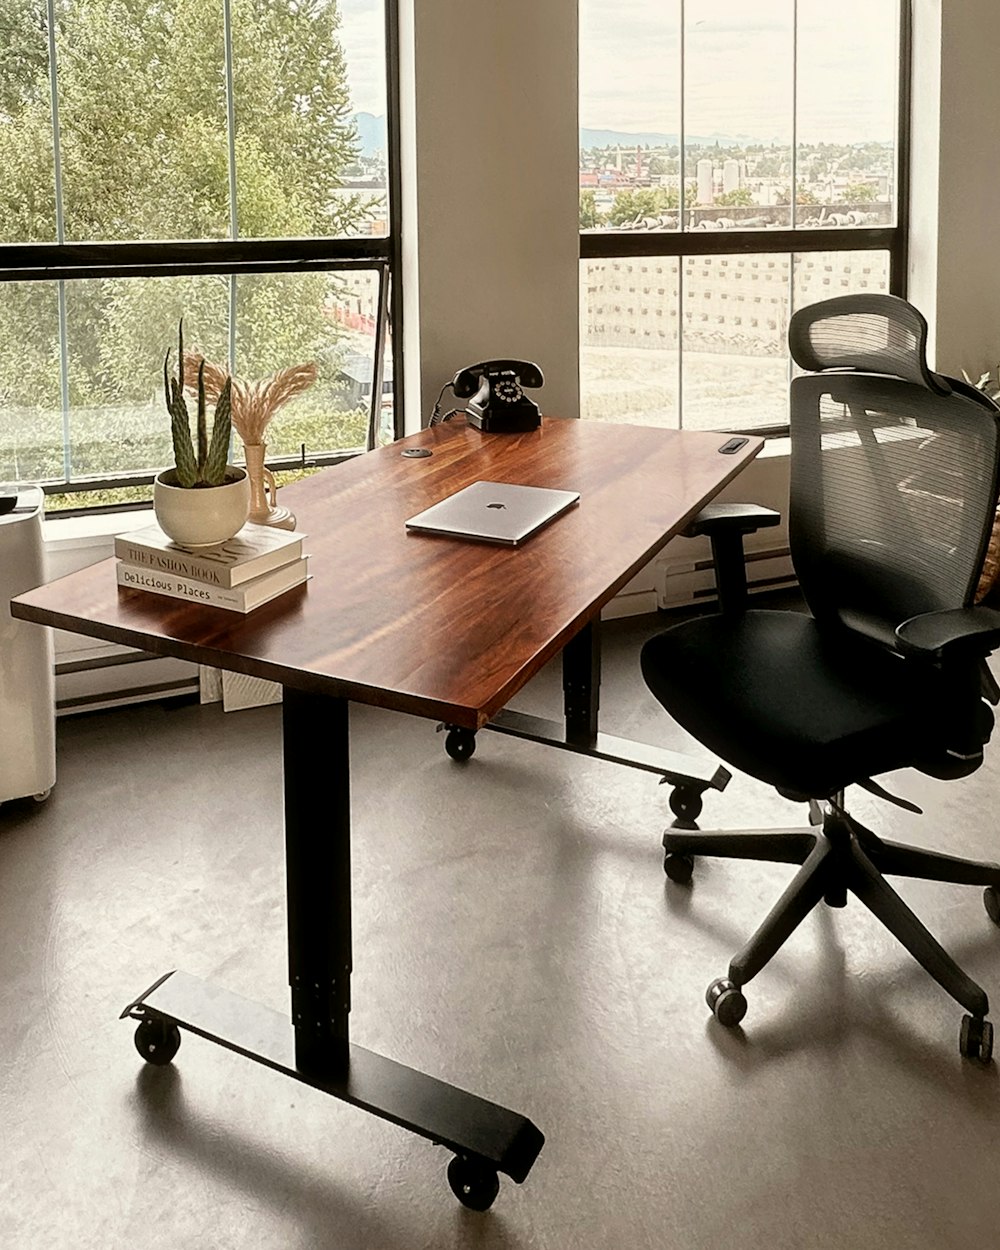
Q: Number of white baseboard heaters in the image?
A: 2